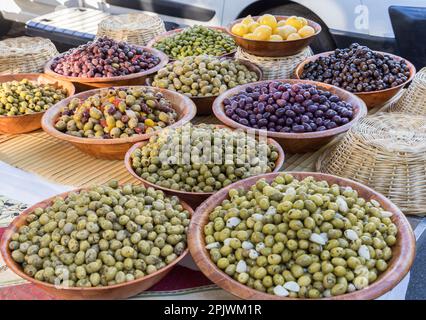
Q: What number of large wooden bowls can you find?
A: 11